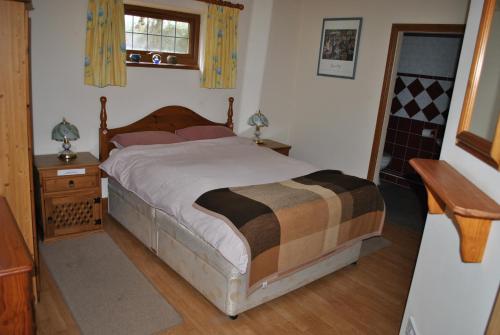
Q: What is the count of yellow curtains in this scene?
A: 2